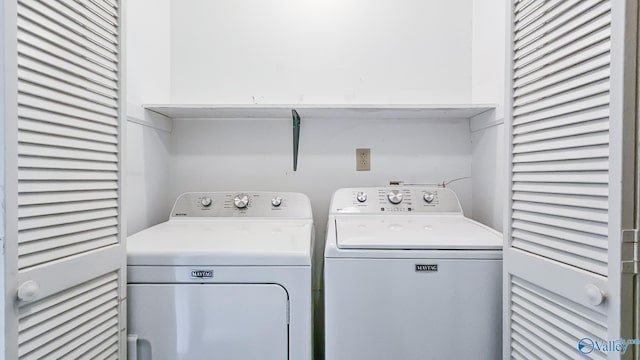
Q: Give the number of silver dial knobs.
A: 6